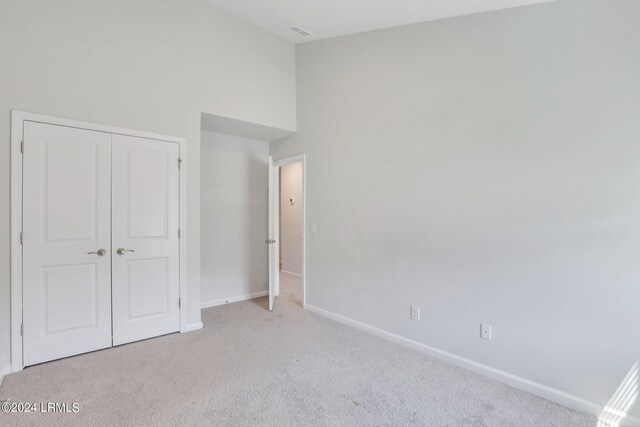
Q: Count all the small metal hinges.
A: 6